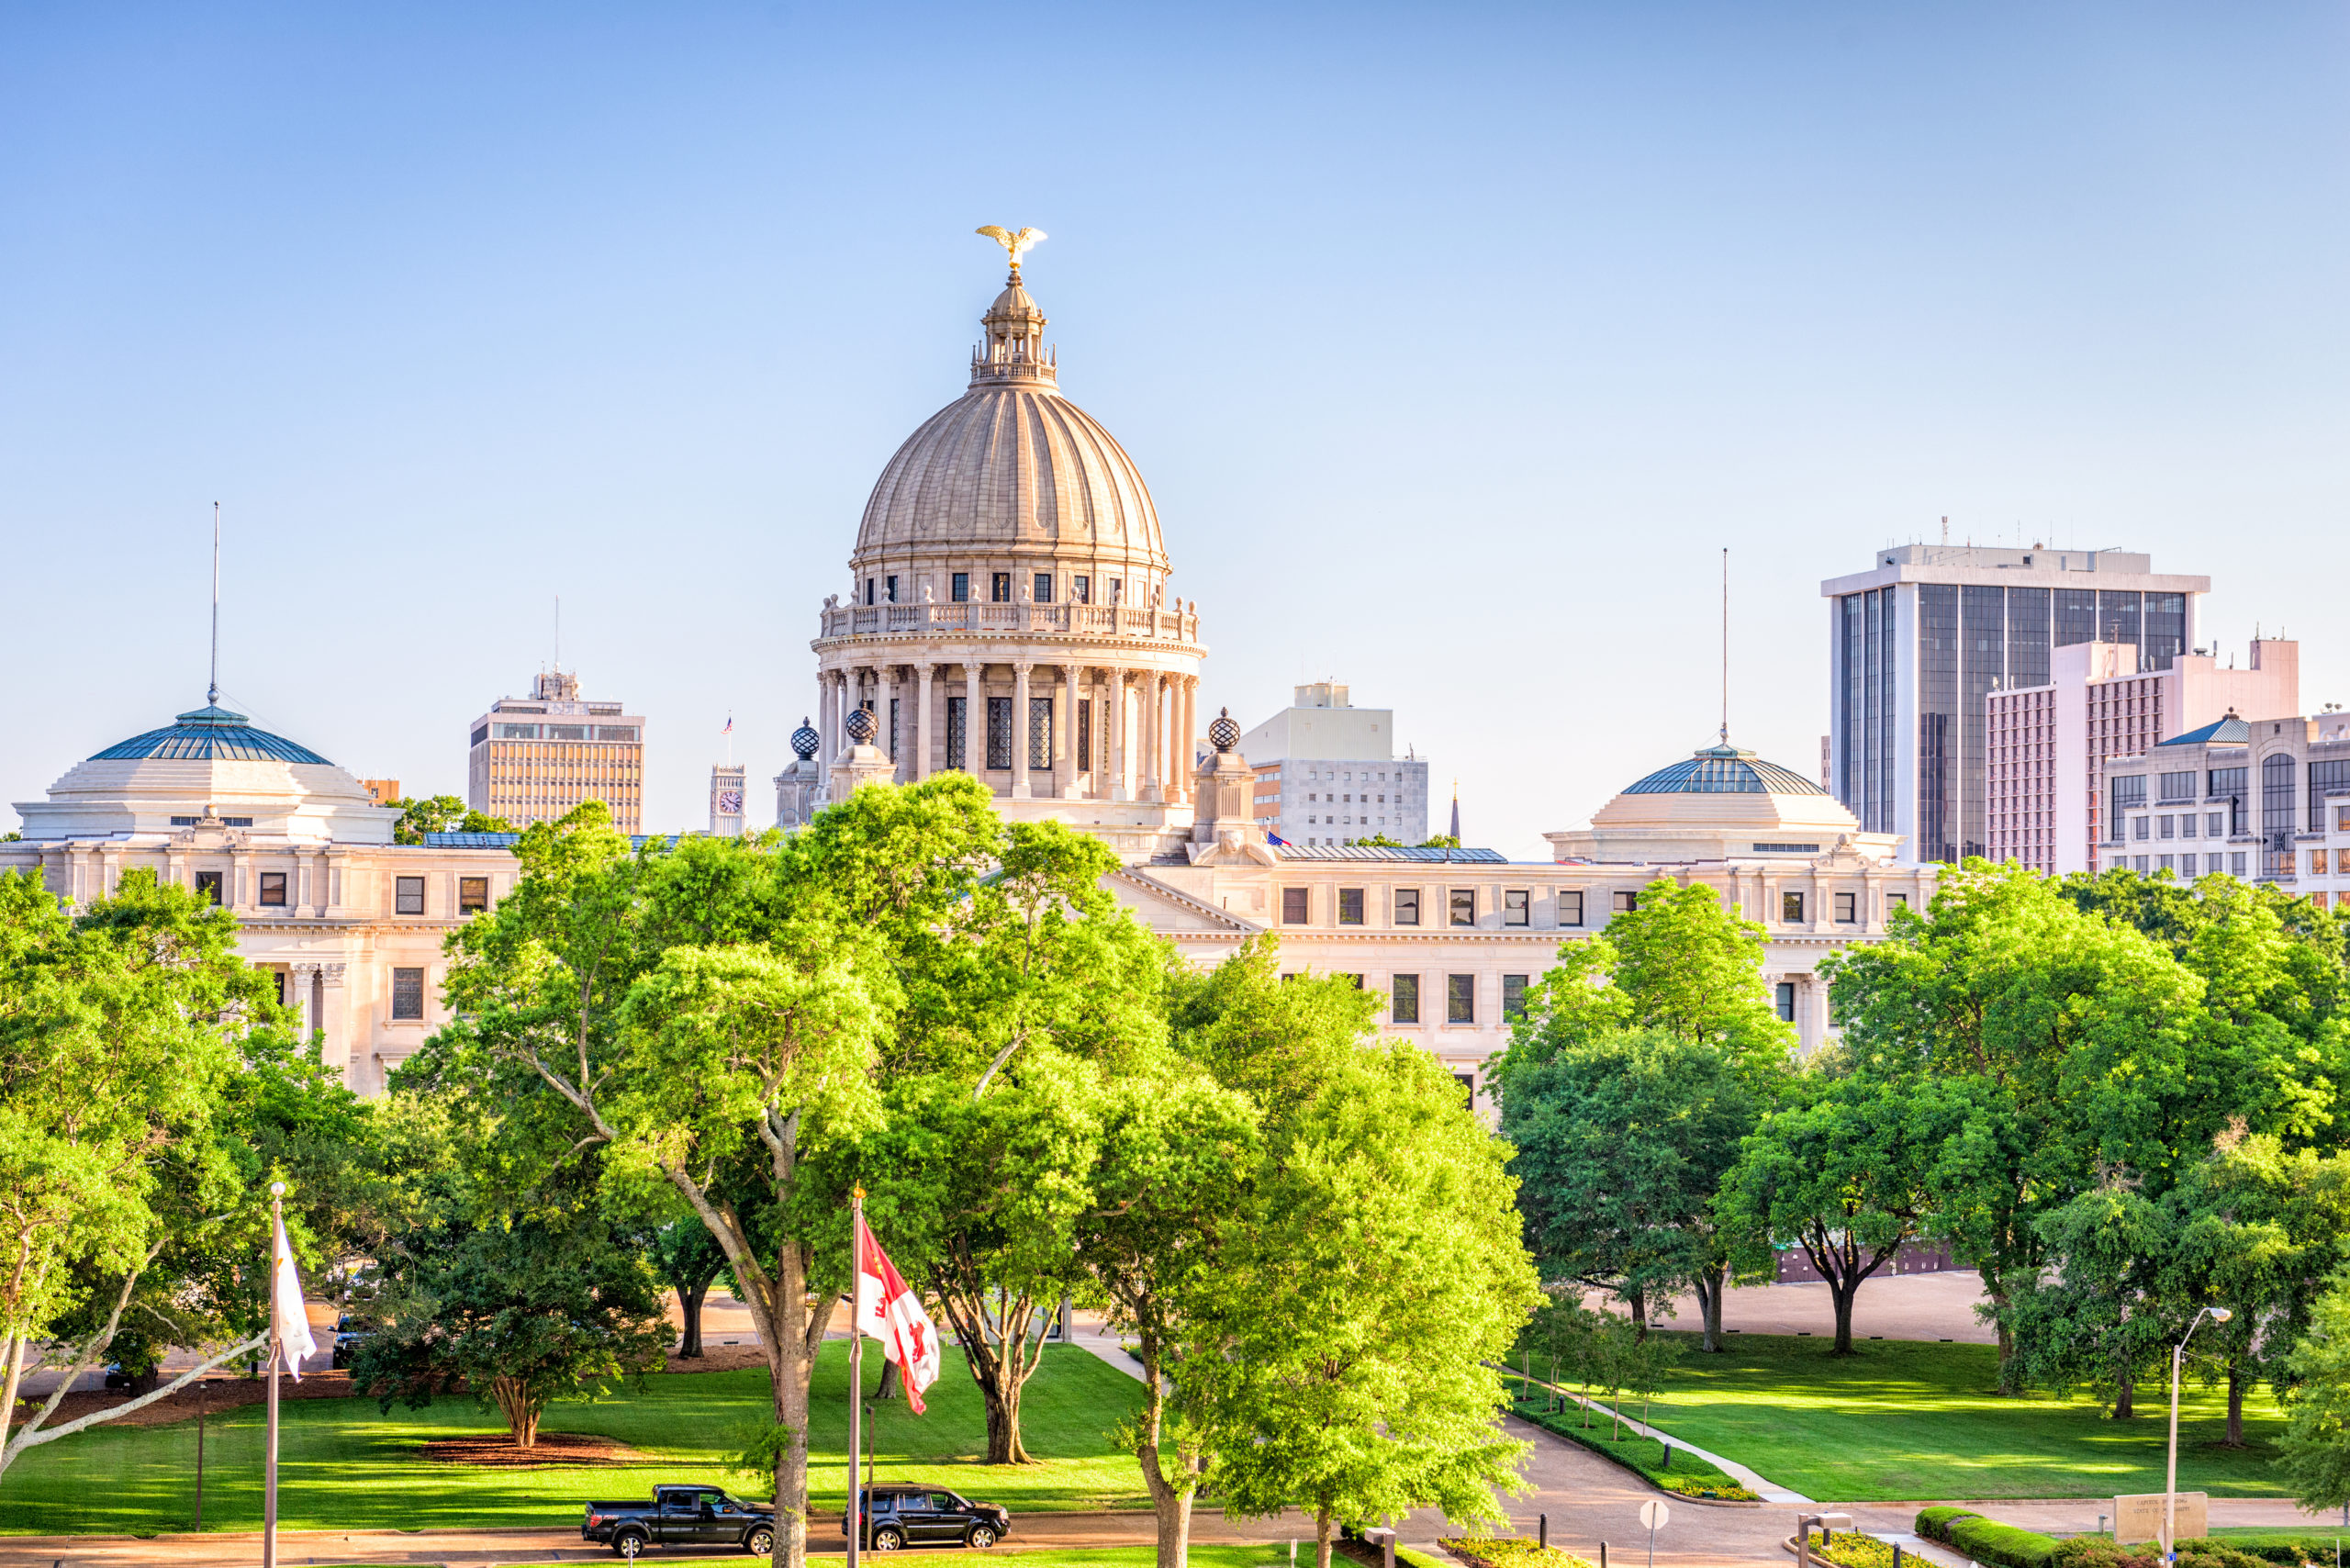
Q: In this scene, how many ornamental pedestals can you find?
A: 3